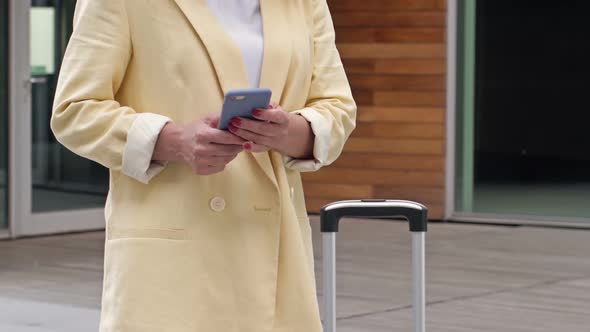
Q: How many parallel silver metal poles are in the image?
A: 2